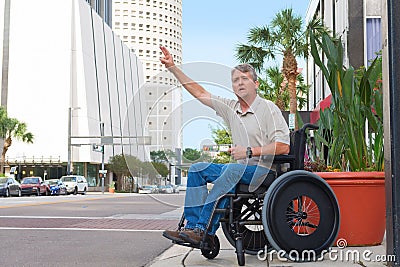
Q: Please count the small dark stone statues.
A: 0